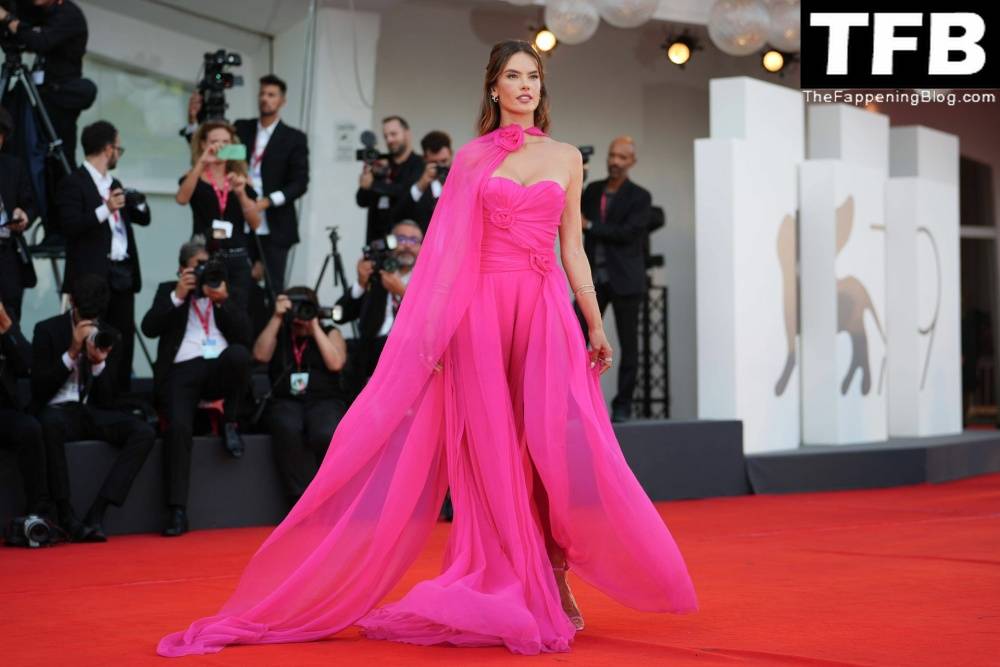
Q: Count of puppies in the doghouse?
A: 0